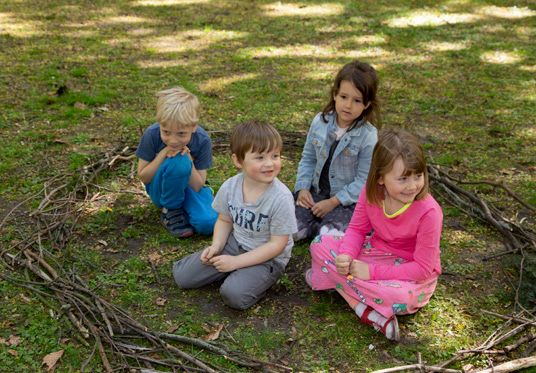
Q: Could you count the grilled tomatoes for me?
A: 0